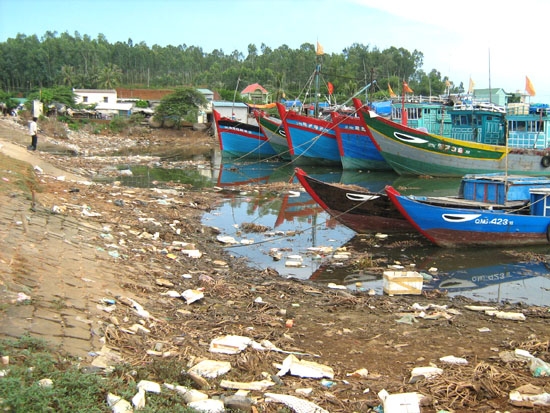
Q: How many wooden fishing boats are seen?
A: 7